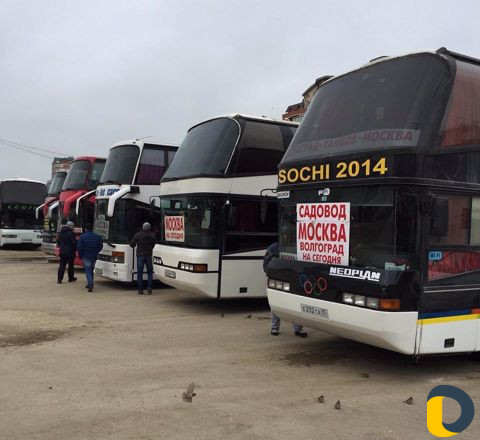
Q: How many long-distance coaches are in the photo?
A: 6